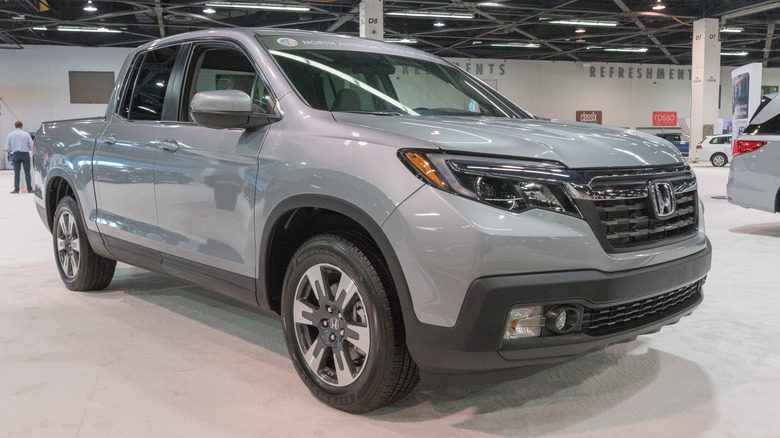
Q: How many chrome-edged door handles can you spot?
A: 2